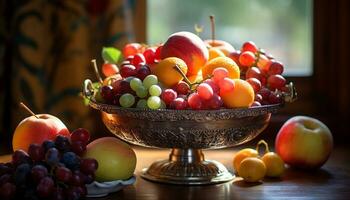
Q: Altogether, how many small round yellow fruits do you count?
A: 3